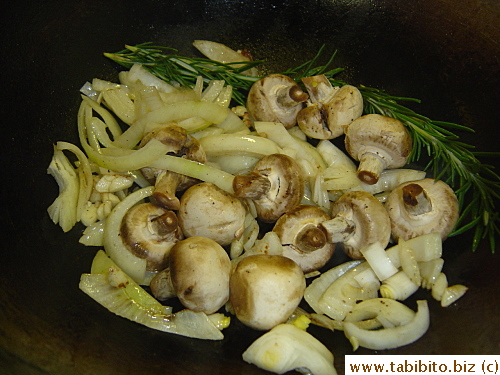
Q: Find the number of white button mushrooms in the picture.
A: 12